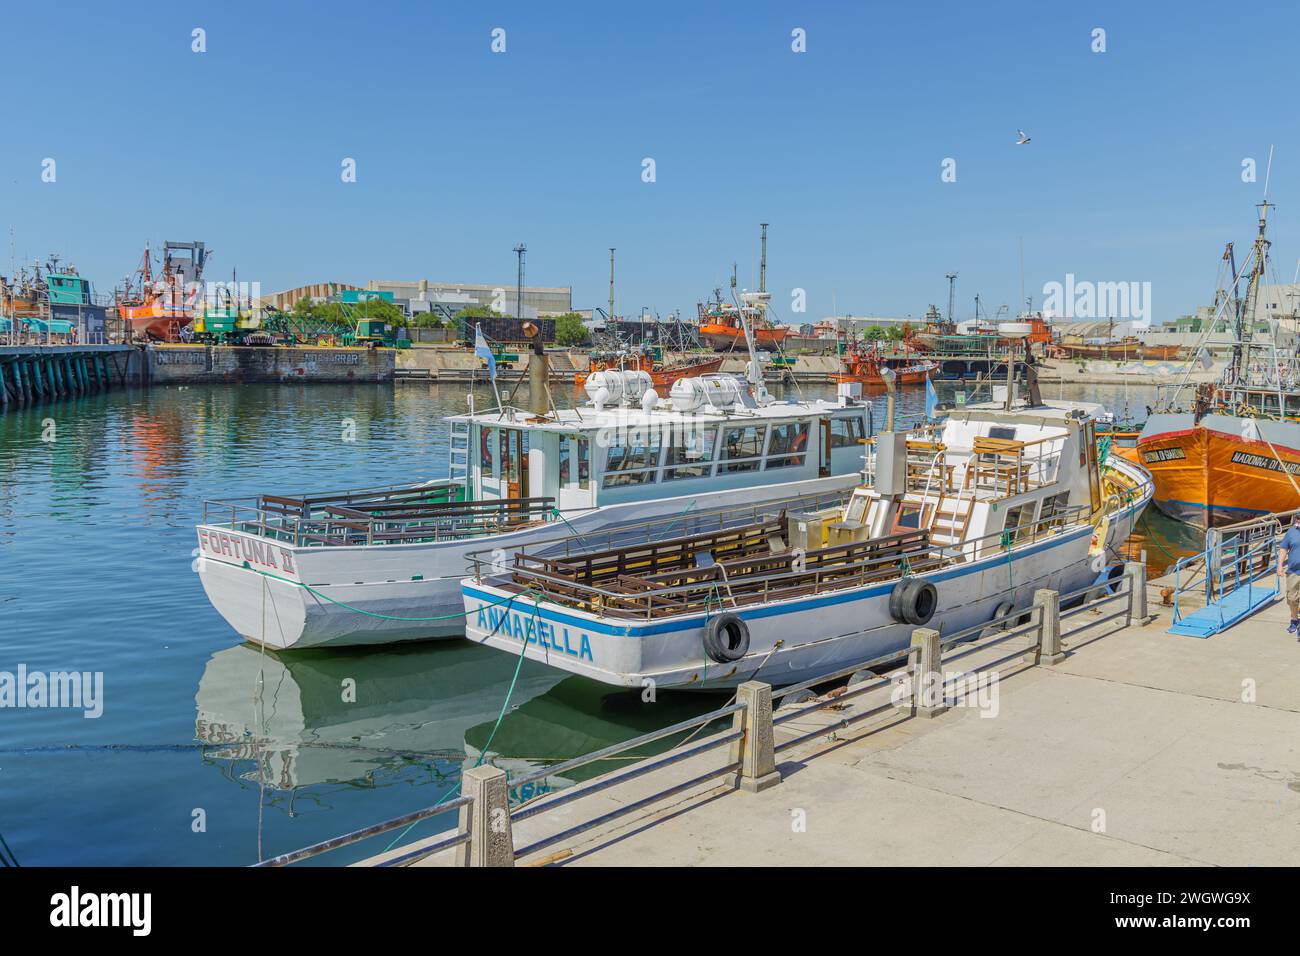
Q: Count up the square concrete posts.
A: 5